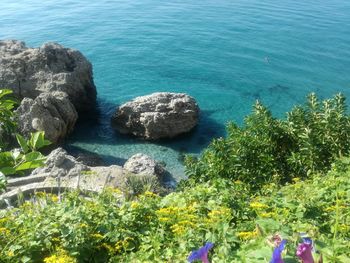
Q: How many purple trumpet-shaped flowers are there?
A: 3